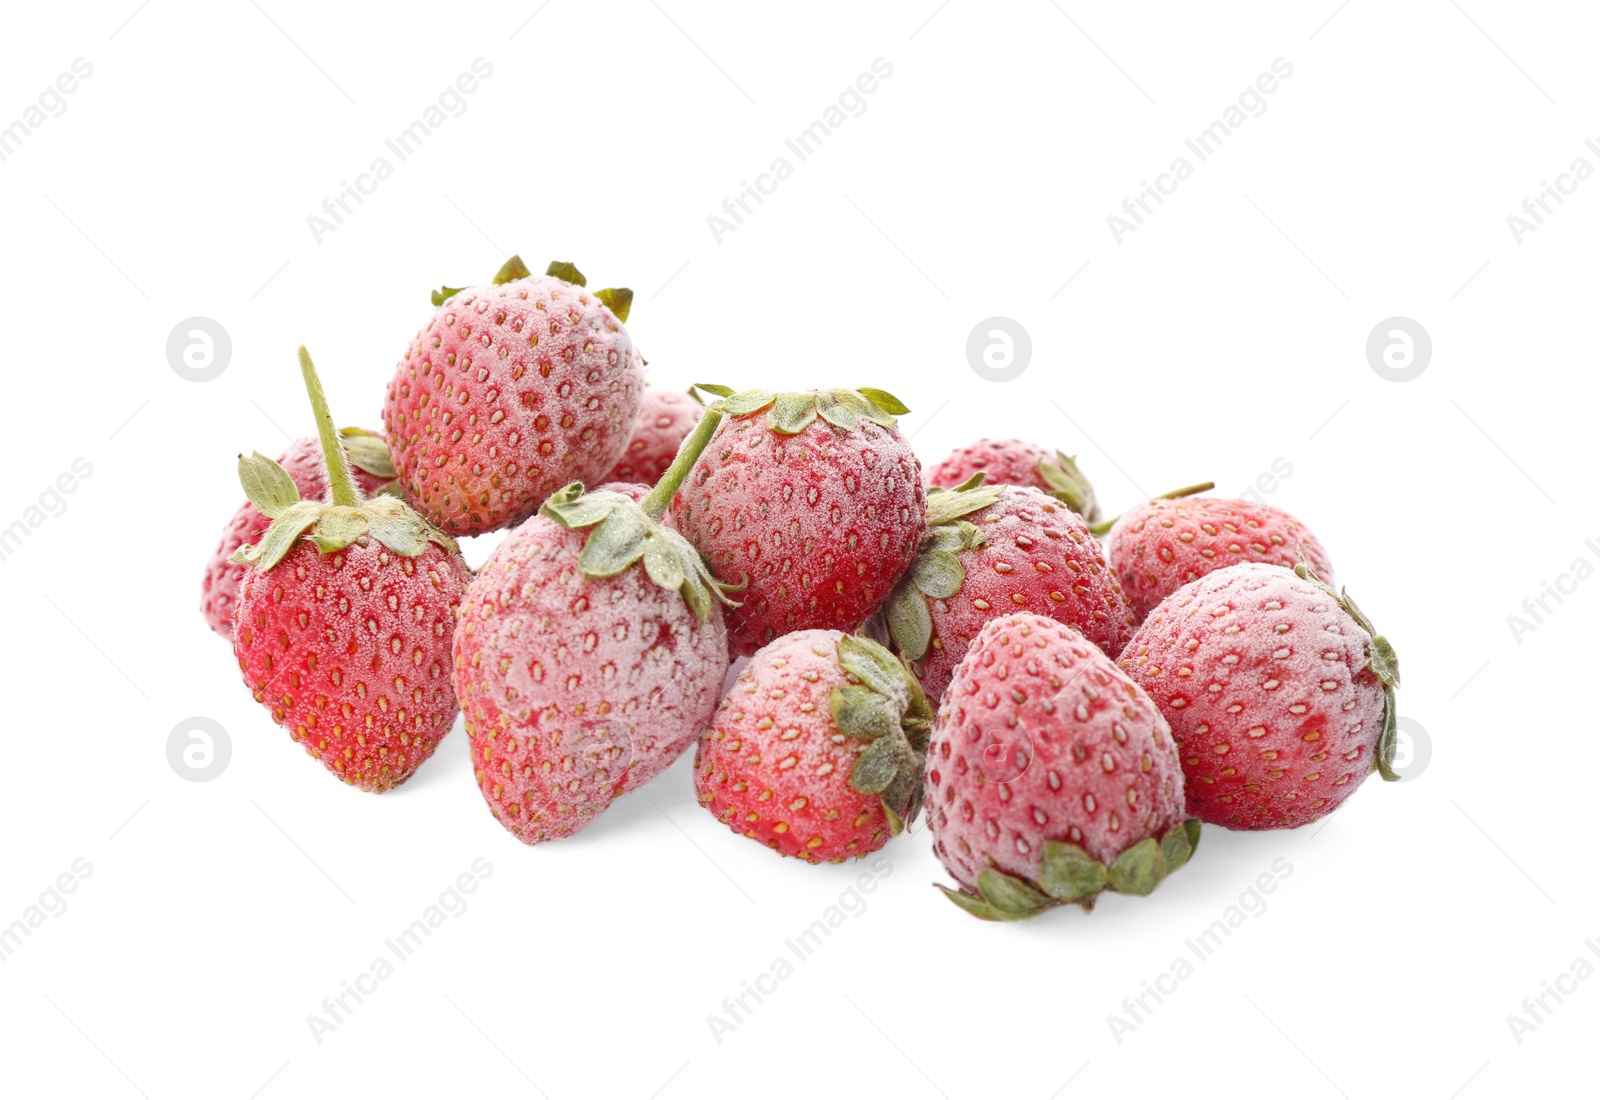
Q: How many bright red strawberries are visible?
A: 12